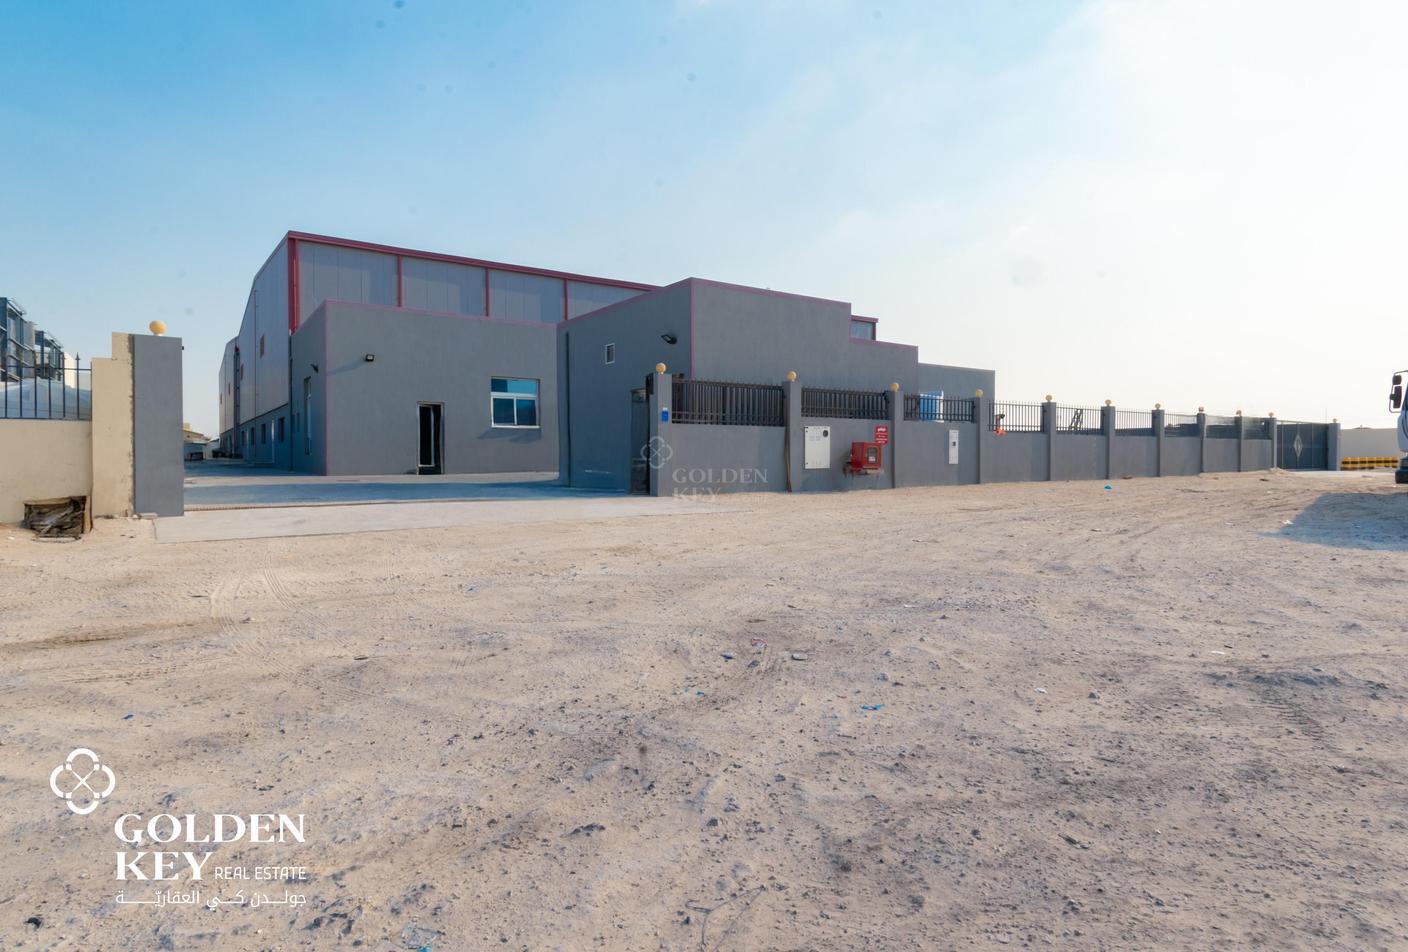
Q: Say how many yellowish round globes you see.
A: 12